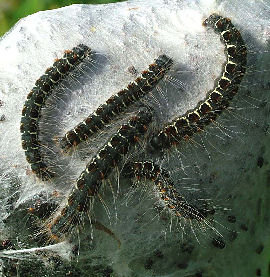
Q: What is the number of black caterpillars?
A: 5